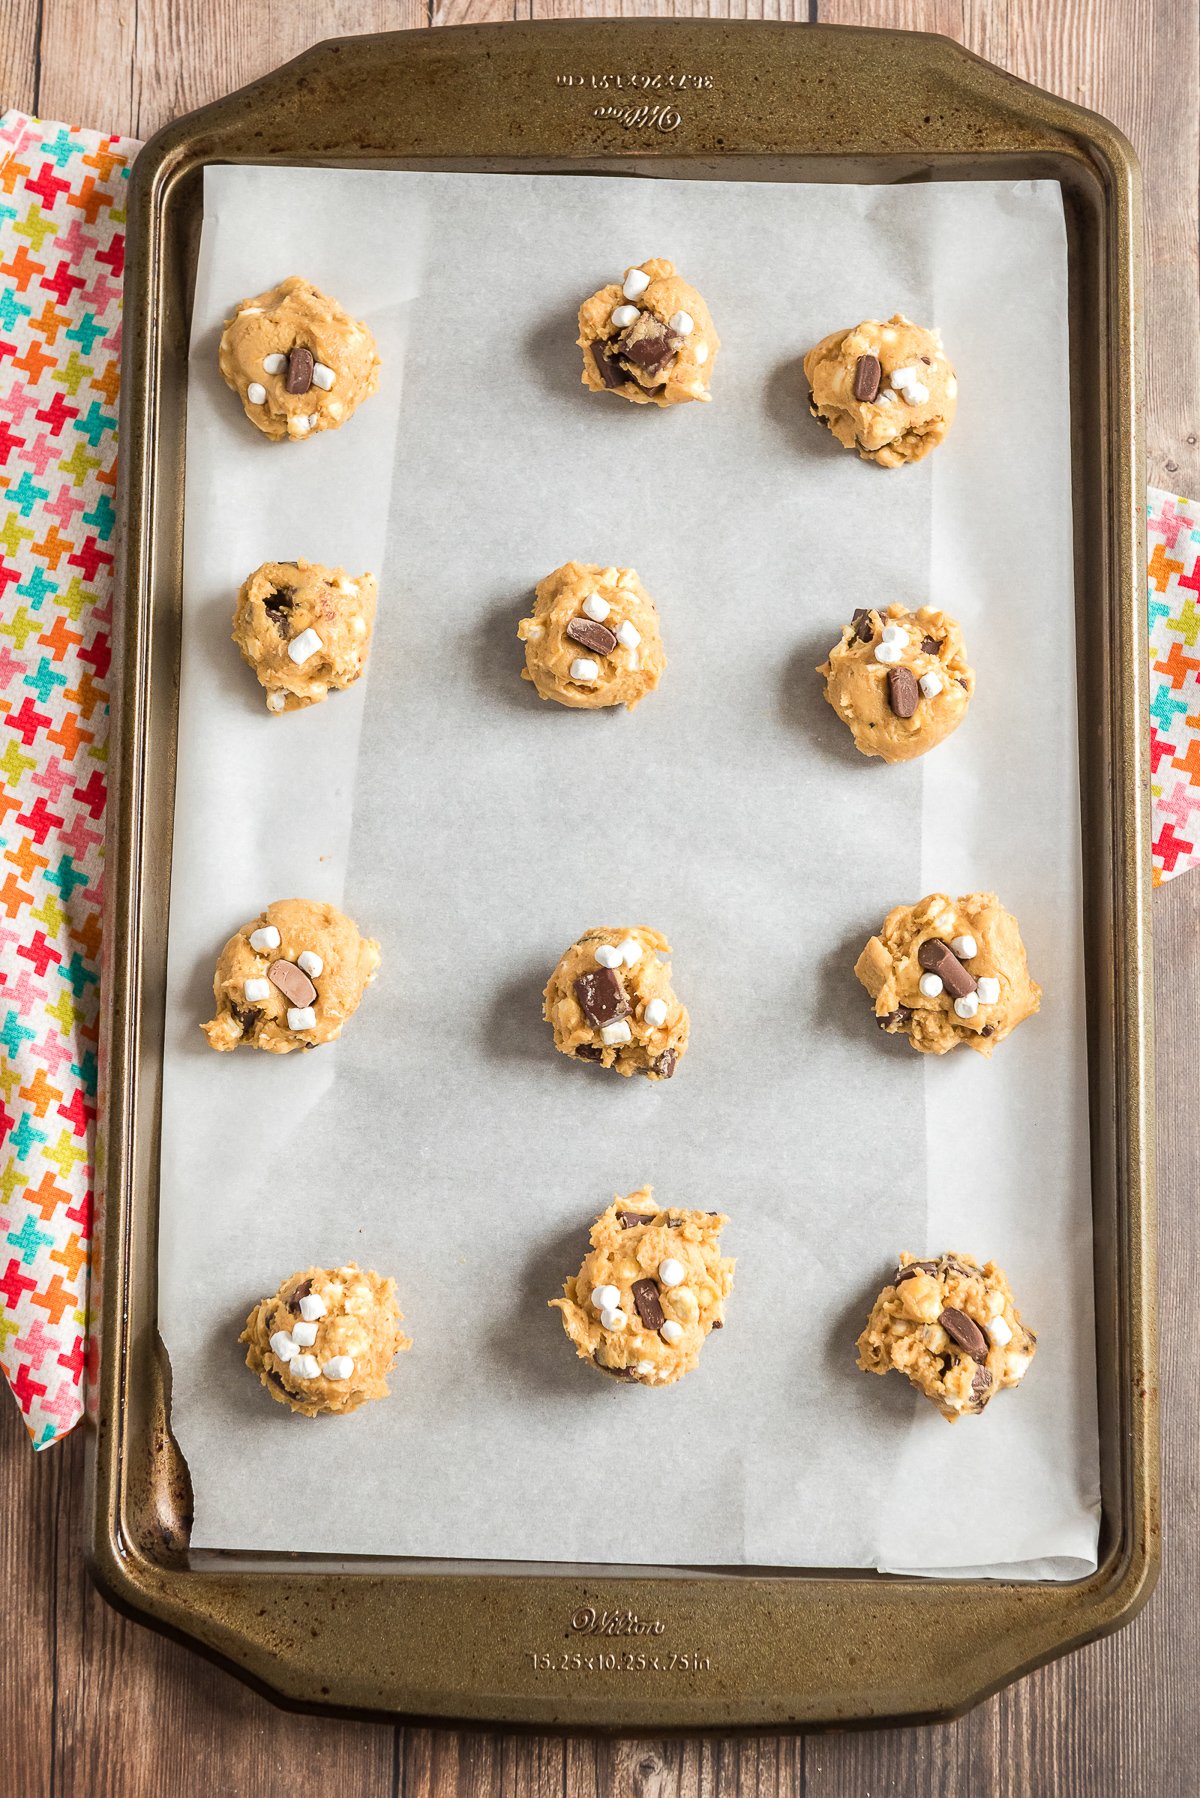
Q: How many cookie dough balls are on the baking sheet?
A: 12